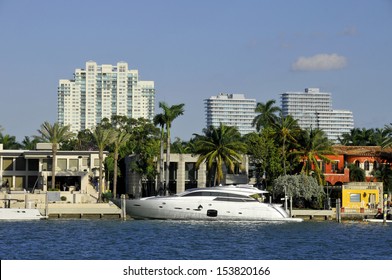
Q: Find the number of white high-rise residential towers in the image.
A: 3